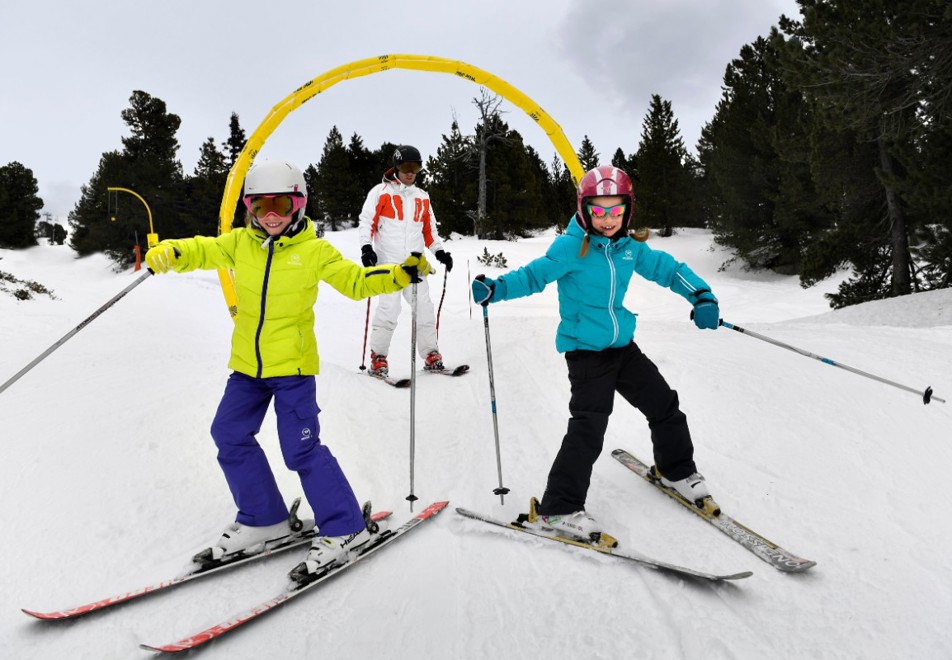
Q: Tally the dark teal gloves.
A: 2